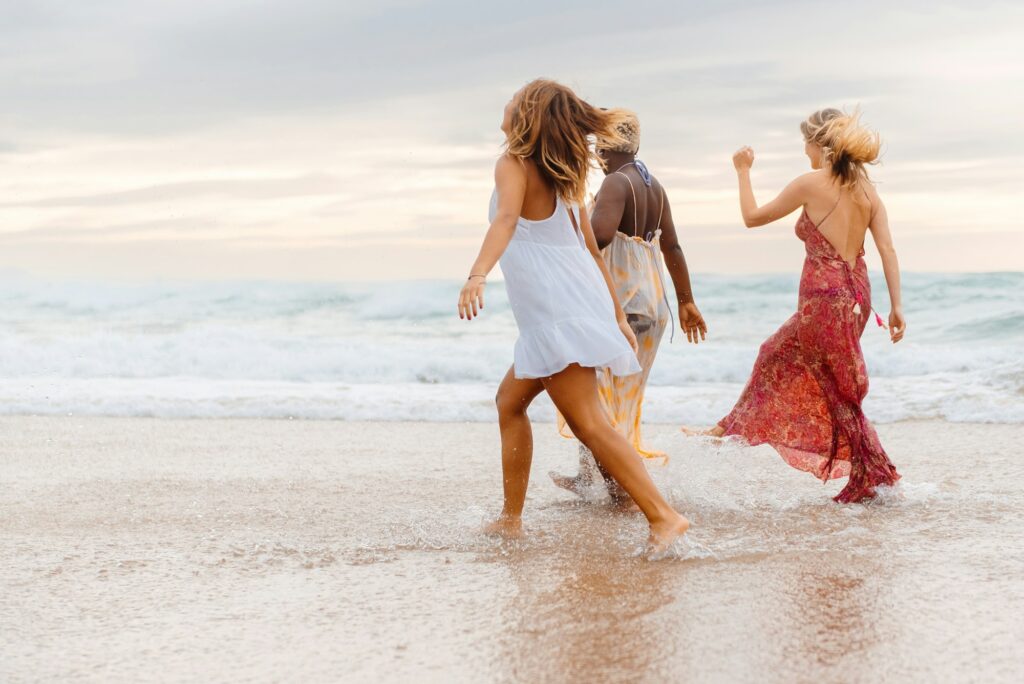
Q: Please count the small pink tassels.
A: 2